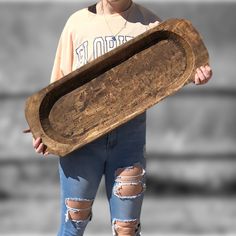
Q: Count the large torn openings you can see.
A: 3